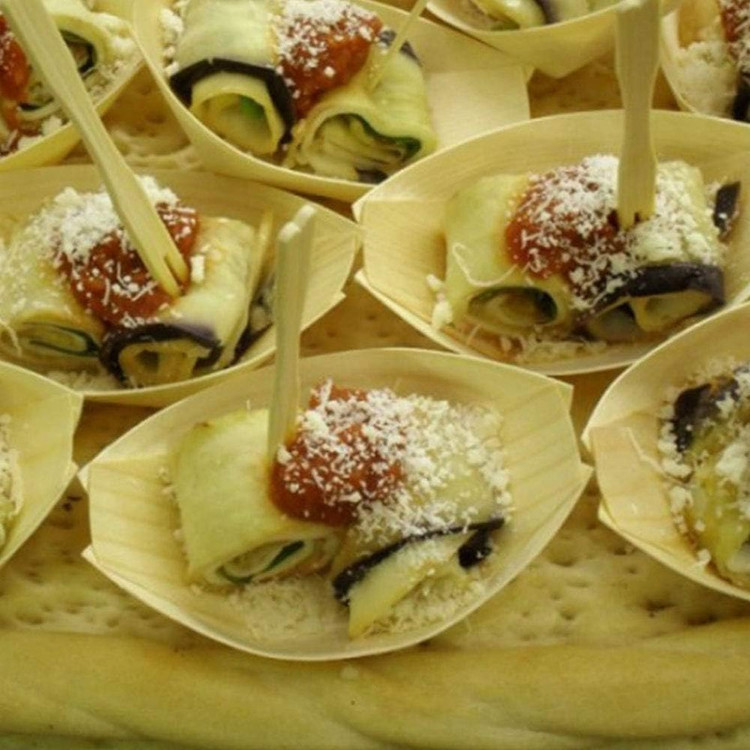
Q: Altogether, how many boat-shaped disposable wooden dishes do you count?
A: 9